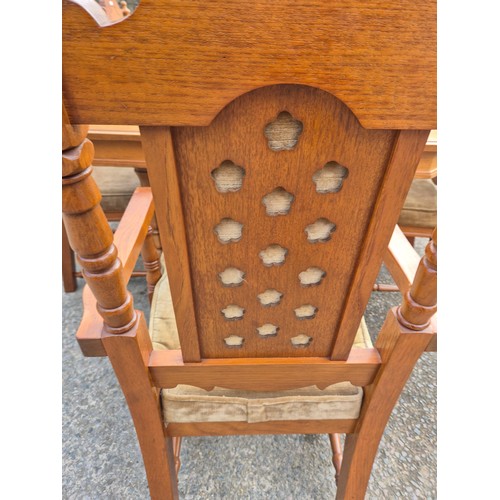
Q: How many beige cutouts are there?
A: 15